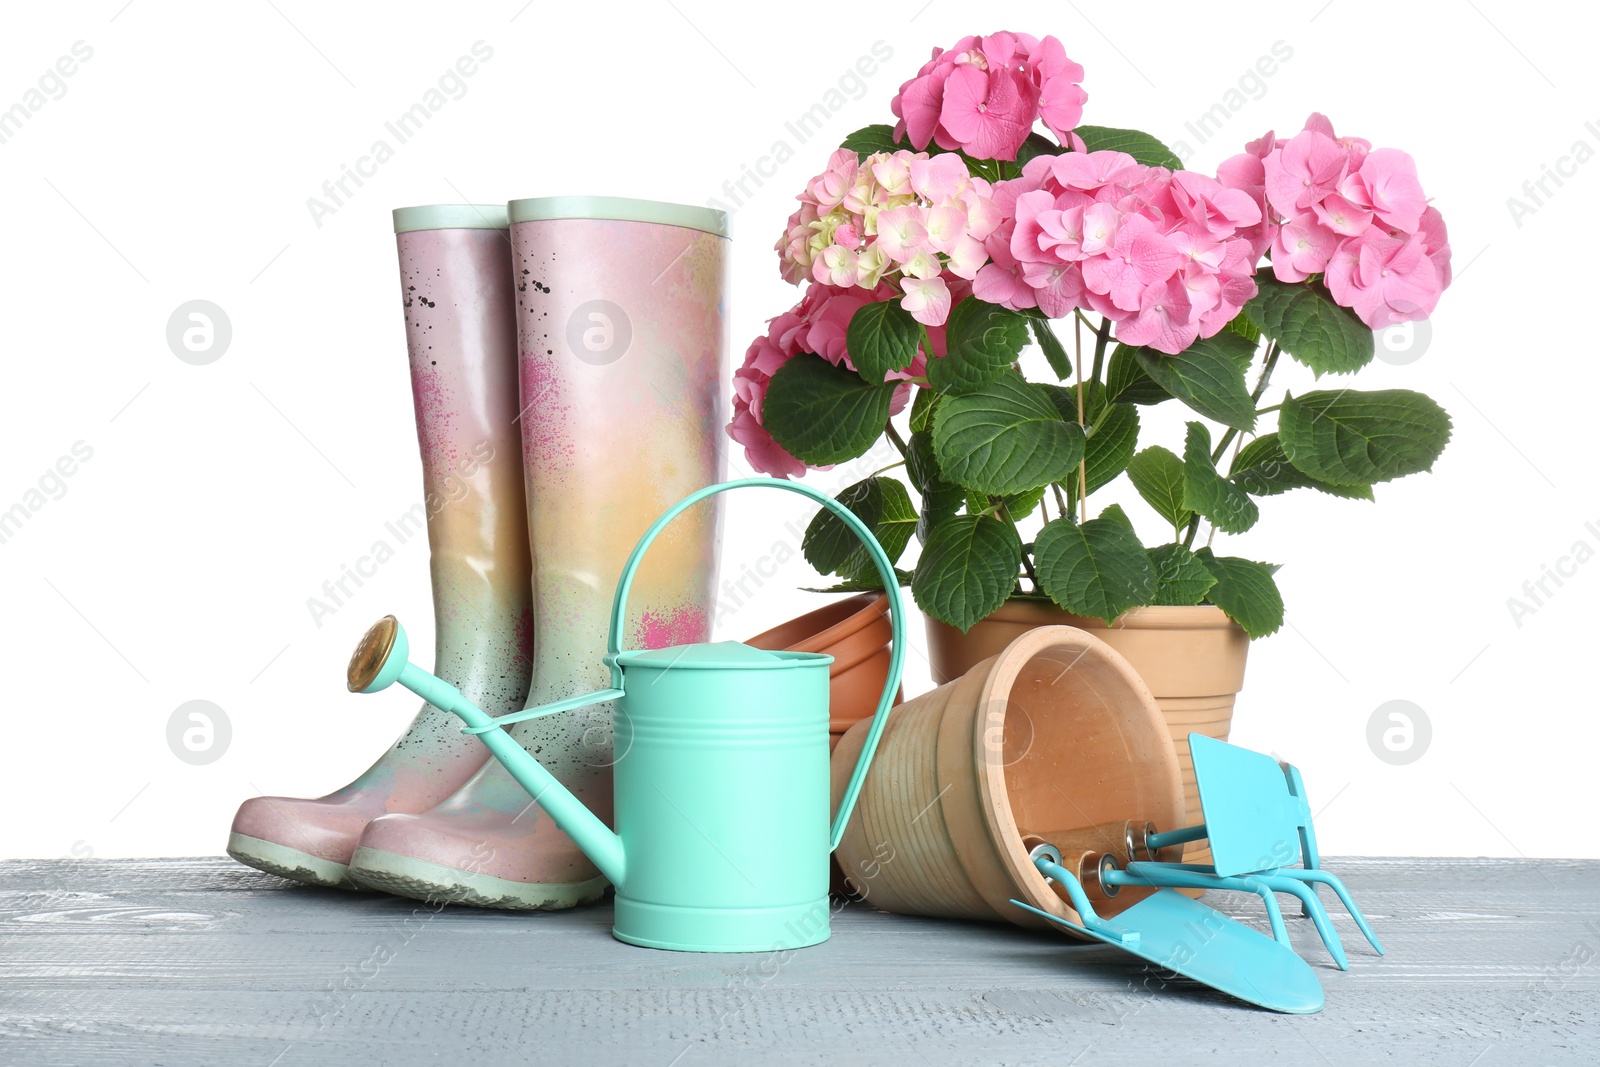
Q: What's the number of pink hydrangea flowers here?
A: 5